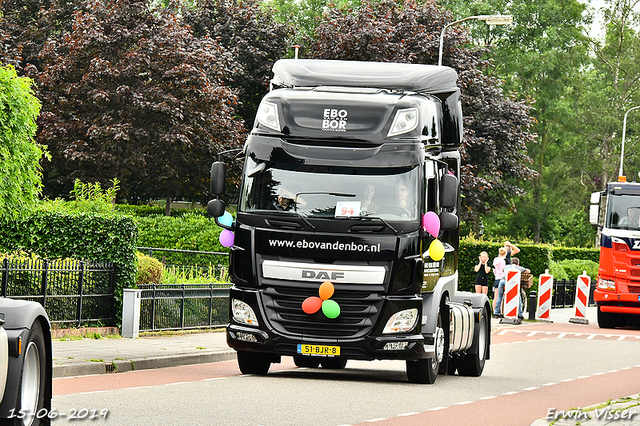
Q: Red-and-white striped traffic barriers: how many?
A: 3